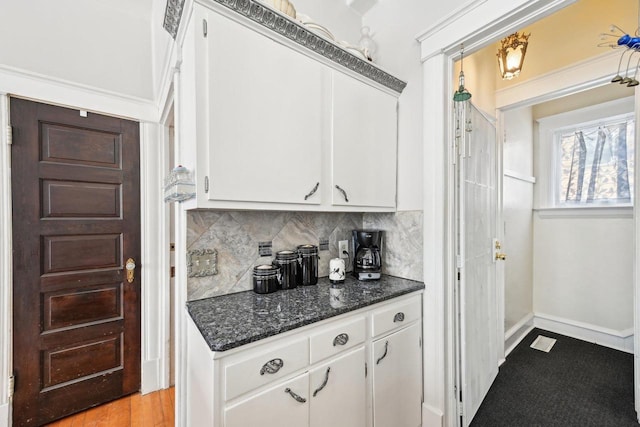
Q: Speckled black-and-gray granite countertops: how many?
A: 1